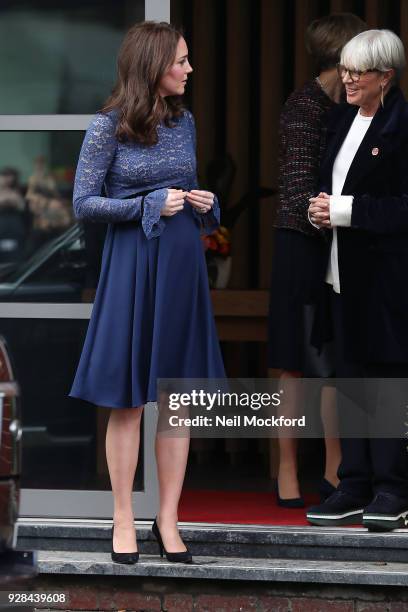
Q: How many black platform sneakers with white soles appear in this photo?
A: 2